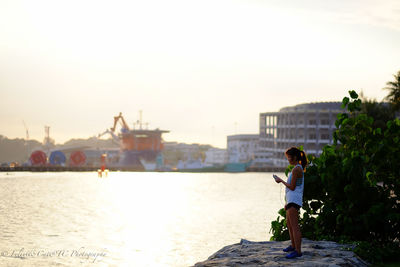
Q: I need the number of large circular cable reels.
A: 3